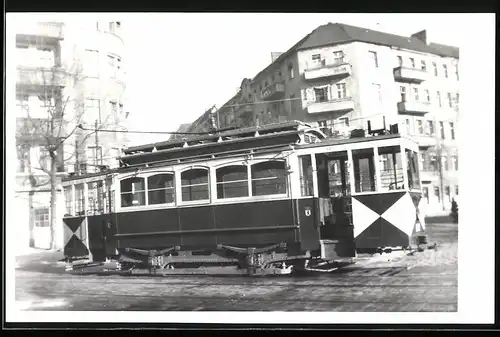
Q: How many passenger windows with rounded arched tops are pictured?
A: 5